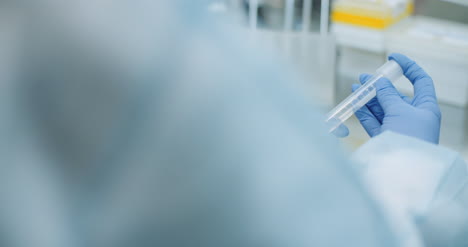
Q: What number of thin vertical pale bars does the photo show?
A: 4